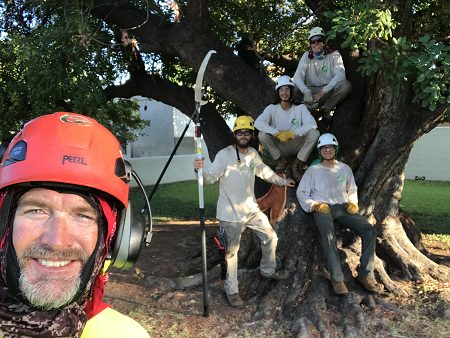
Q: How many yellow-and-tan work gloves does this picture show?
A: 4